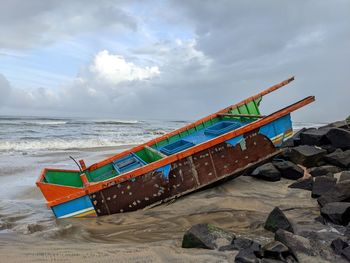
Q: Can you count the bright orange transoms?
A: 1